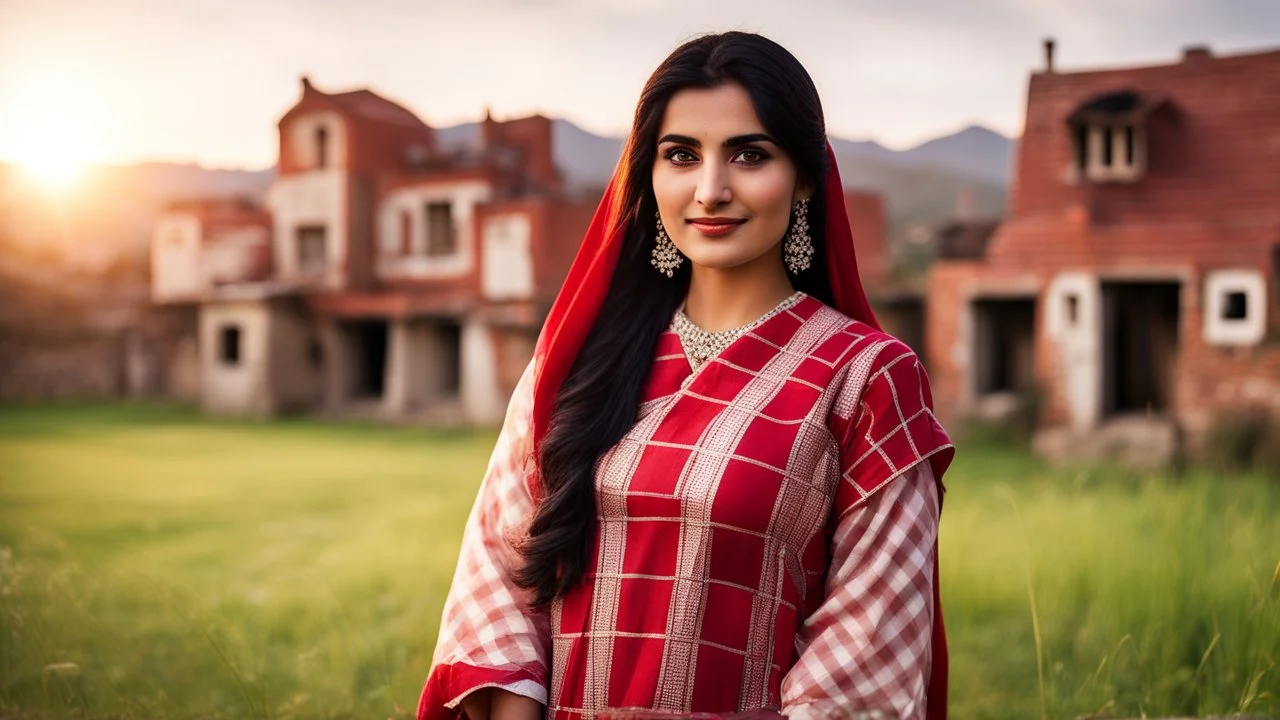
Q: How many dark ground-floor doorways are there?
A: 4